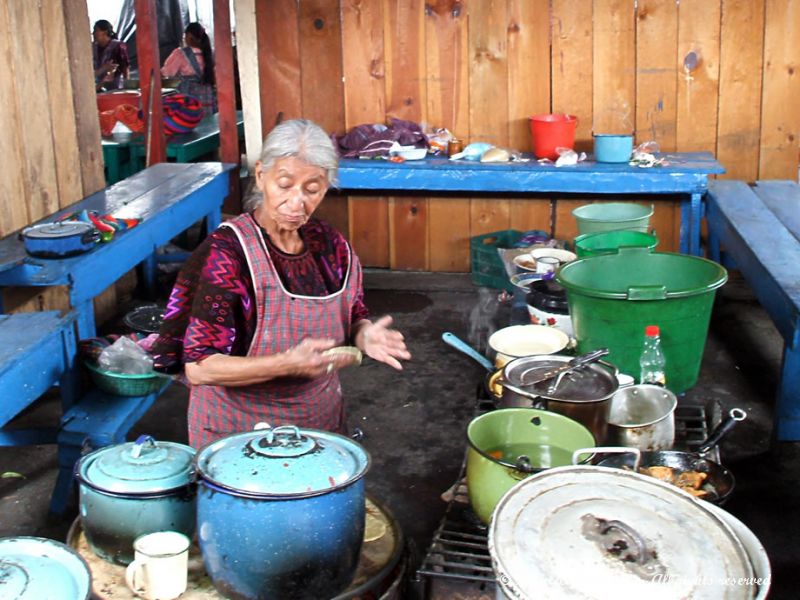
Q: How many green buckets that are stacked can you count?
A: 3